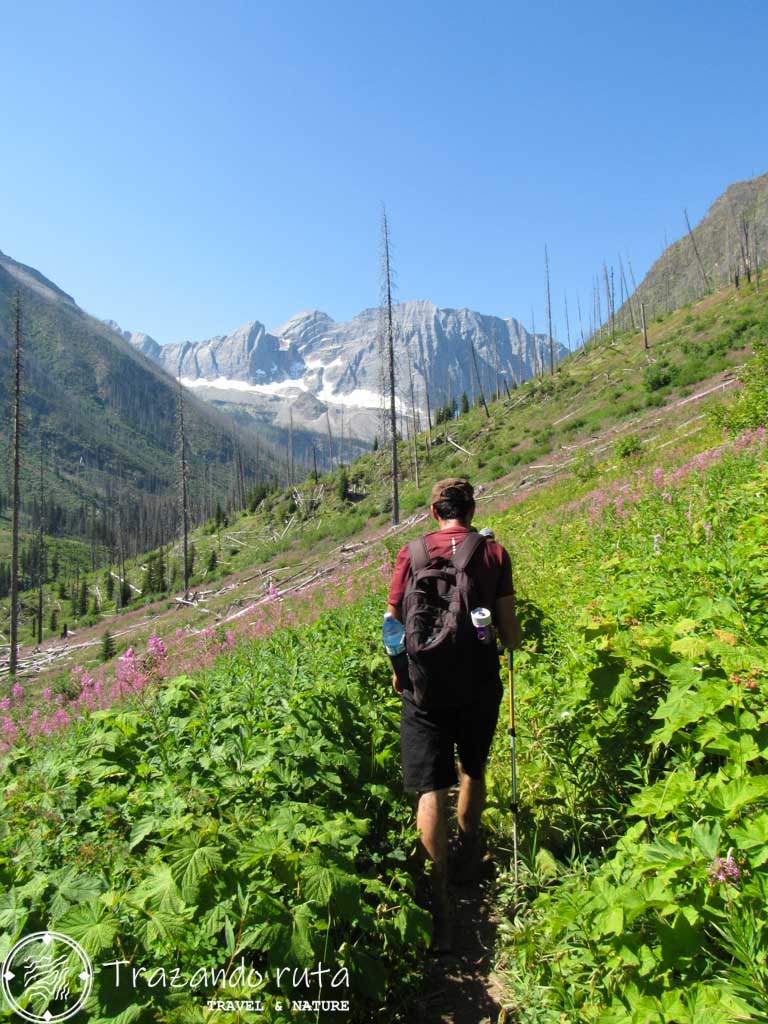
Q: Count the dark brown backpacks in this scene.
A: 1